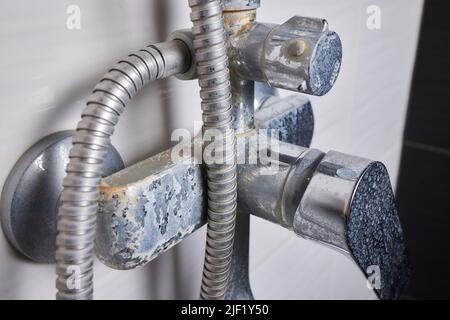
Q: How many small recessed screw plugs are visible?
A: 2